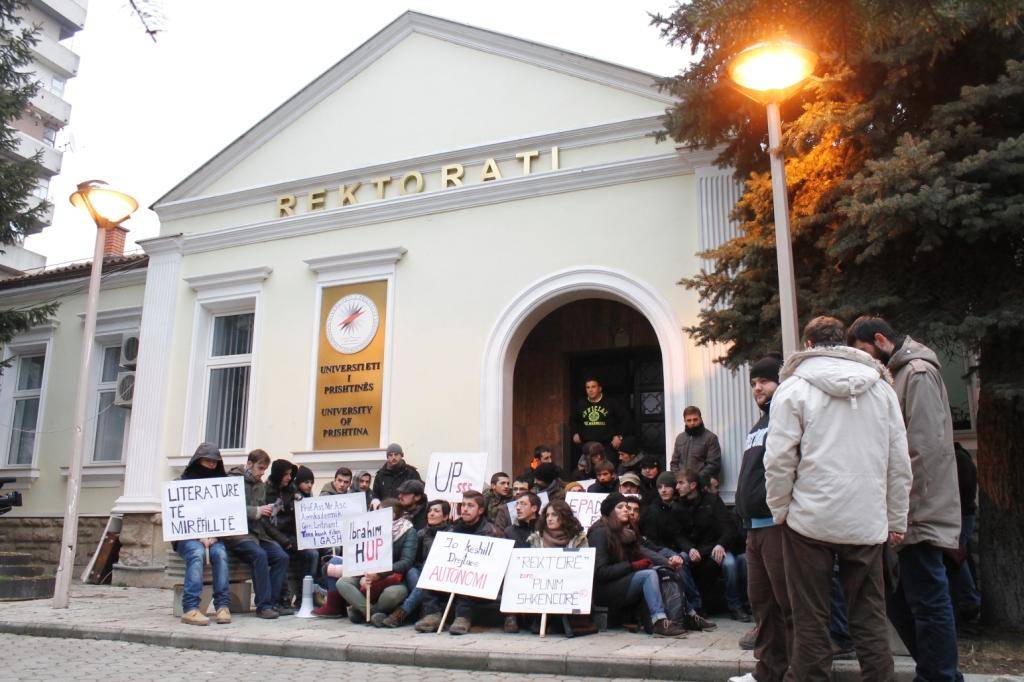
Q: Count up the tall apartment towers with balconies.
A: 1